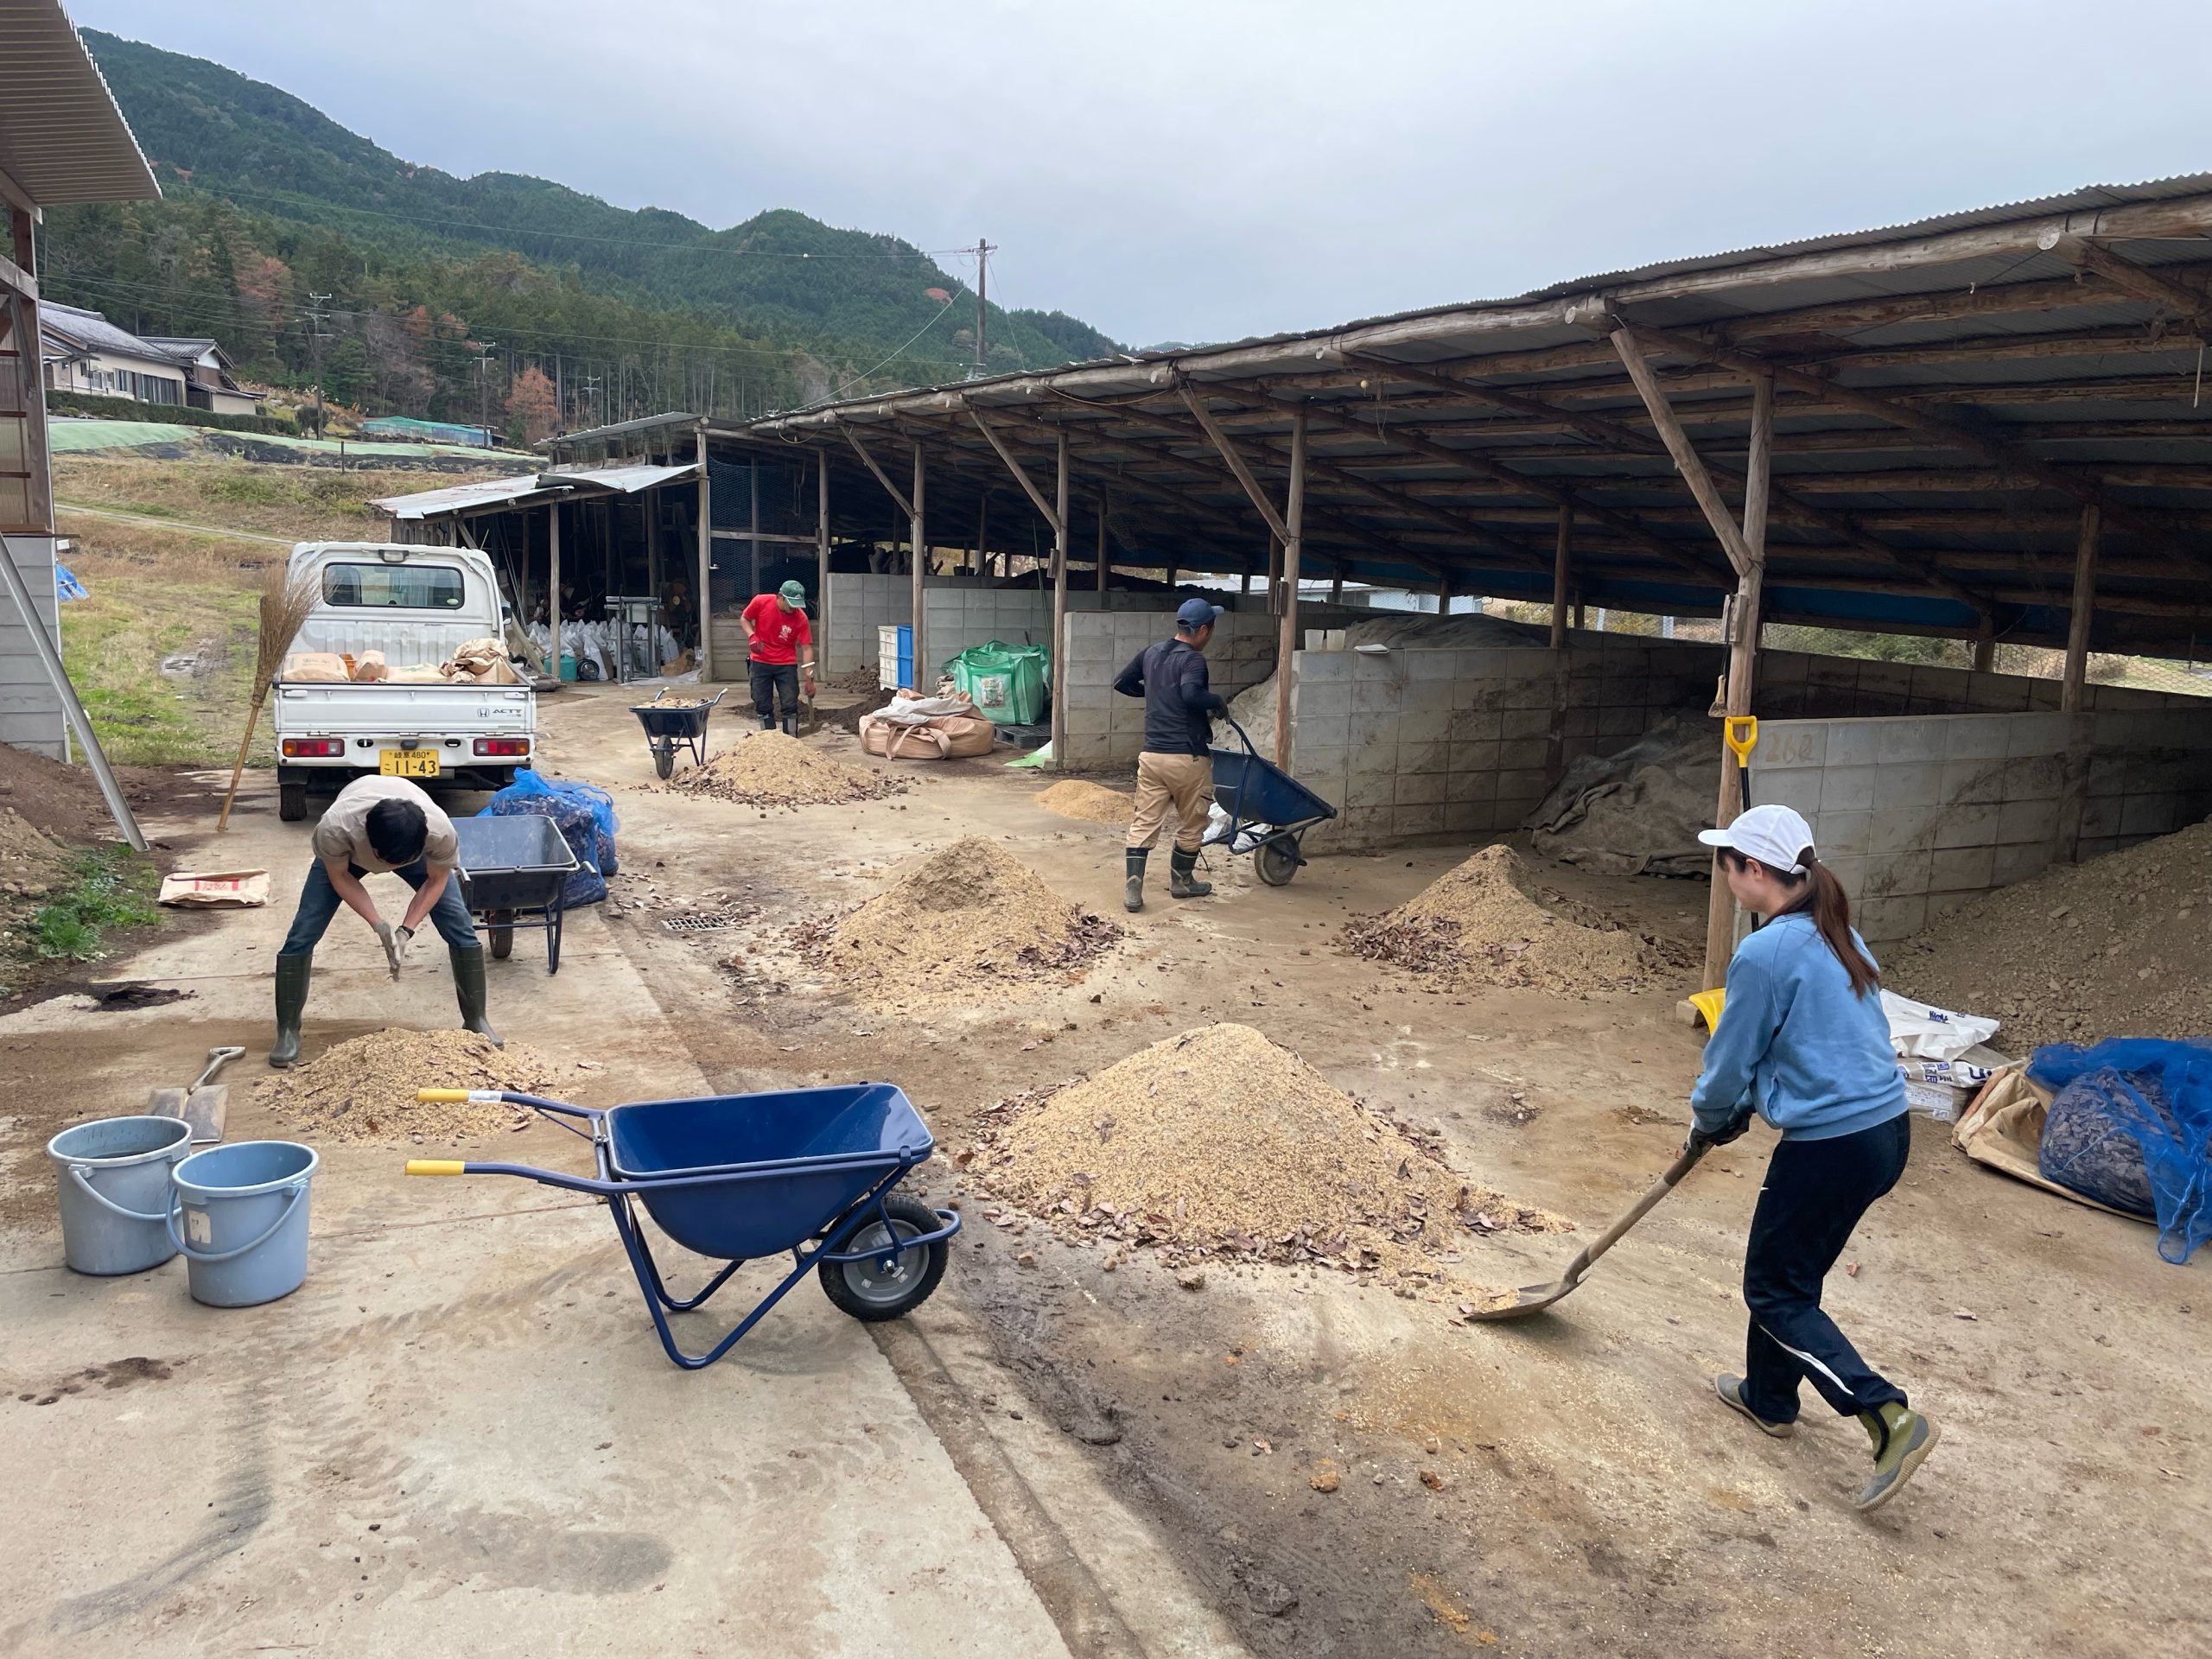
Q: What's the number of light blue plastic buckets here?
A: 2